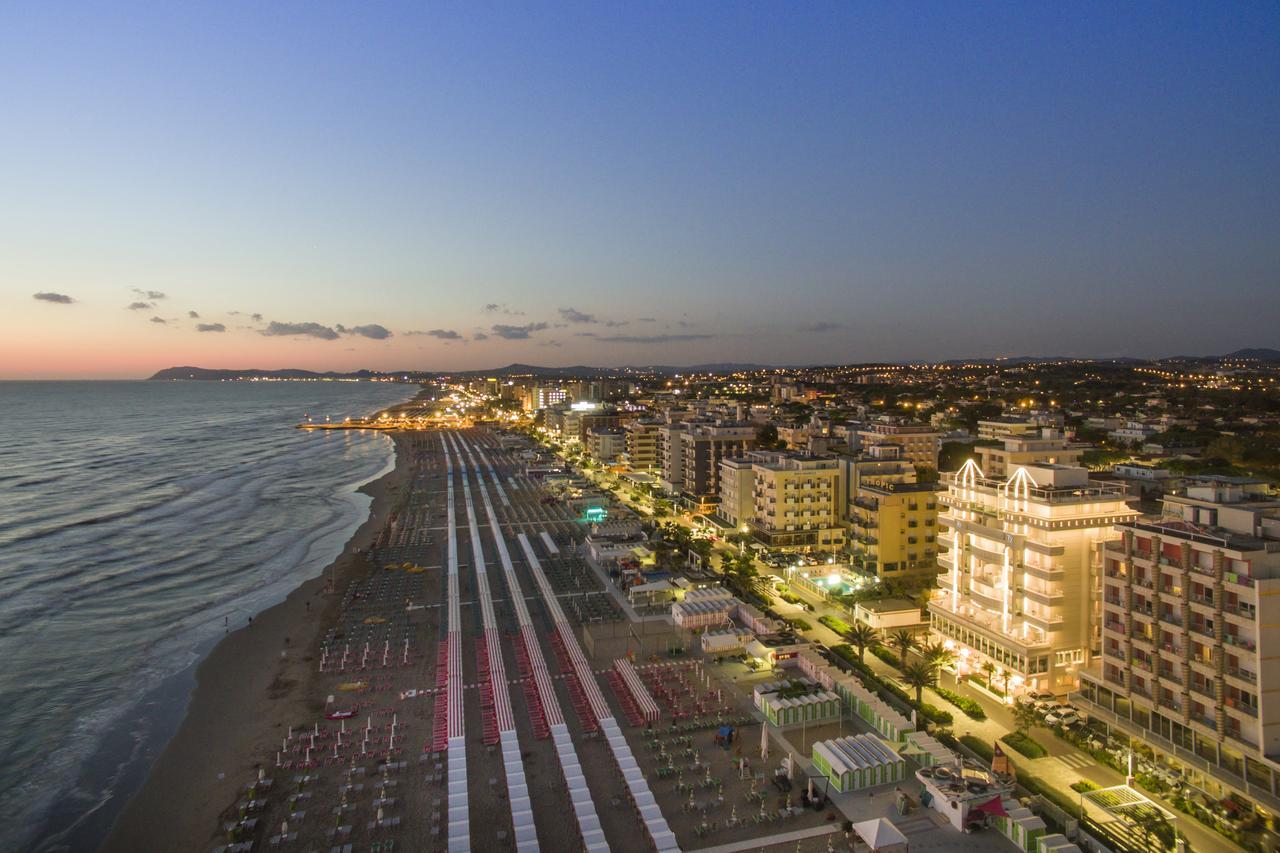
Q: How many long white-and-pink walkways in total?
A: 4